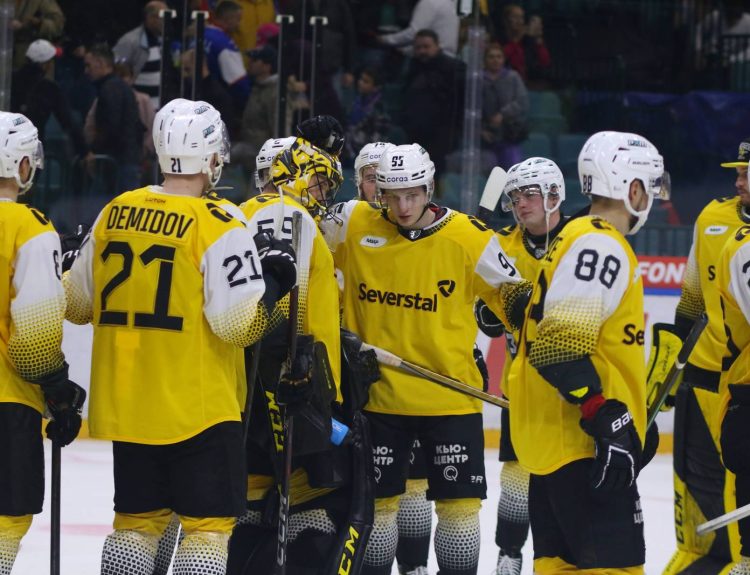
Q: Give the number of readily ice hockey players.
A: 10